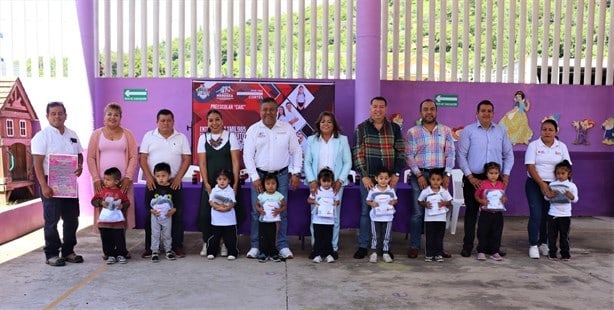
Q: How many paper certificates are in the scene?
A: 1